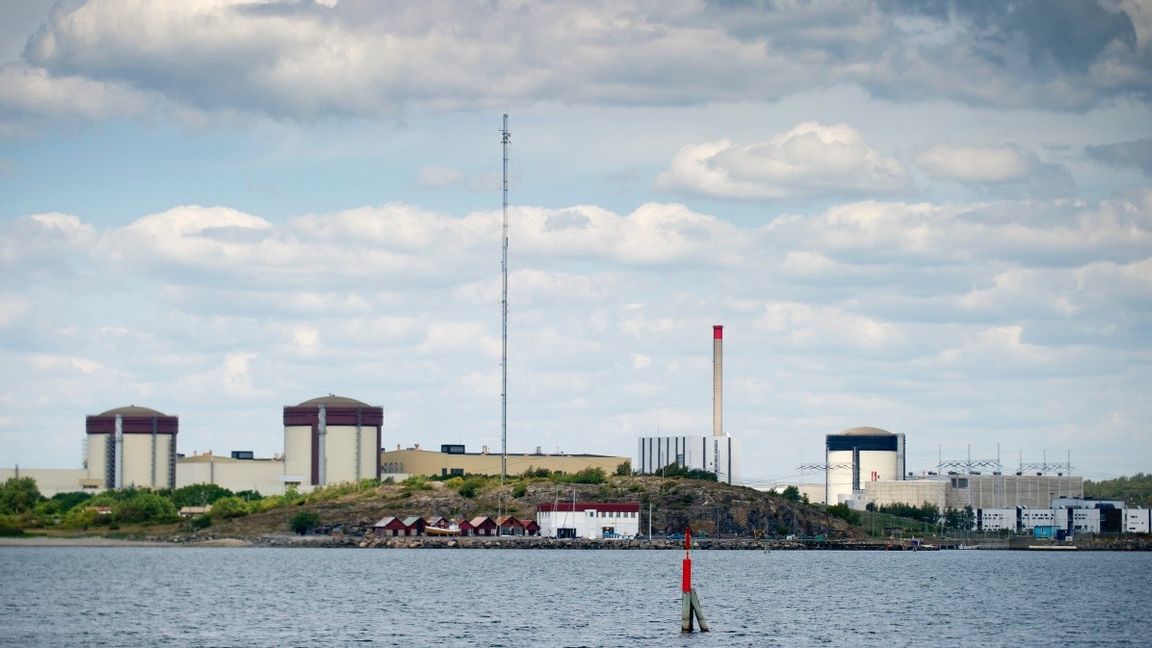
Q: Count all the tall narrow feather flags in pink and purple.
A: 0